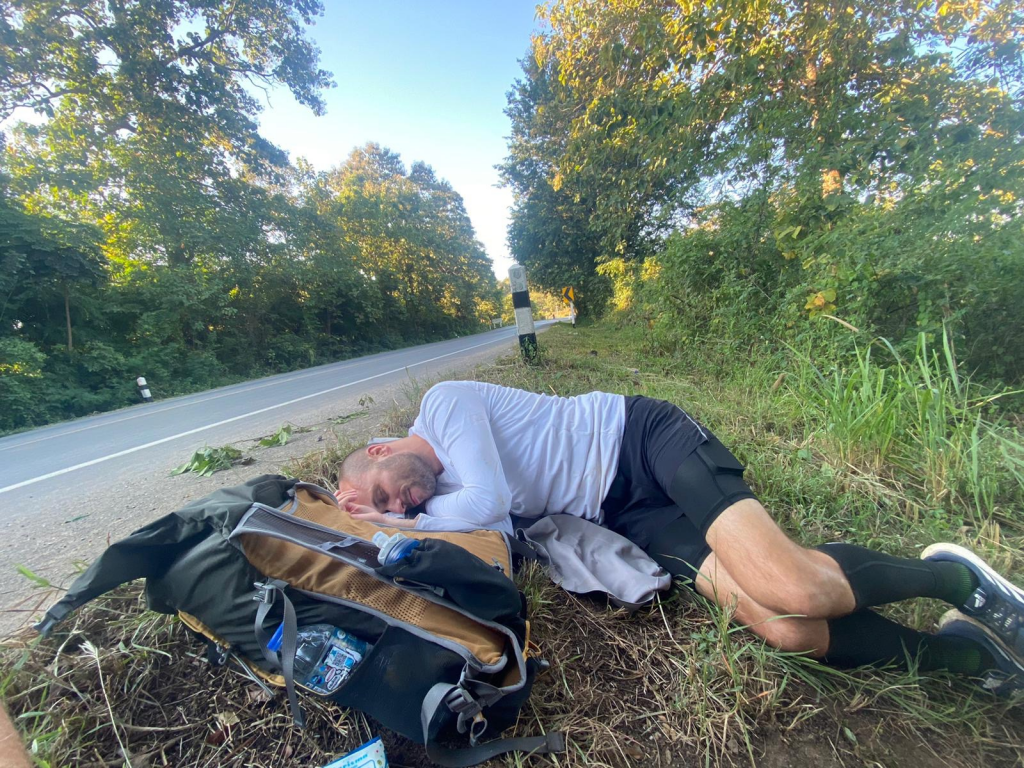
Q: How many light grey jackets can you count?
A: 1